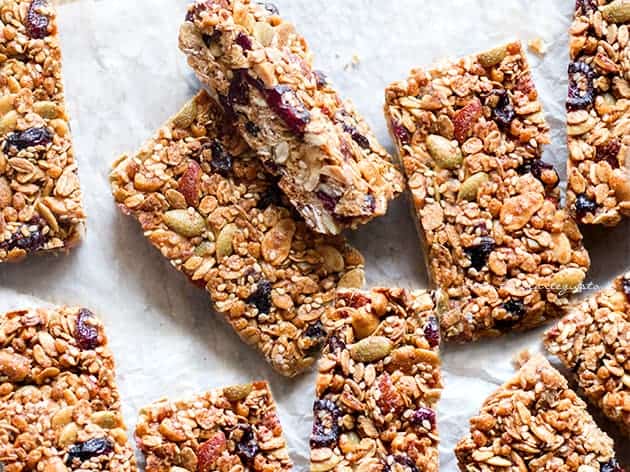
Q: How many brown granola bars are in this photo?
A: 10